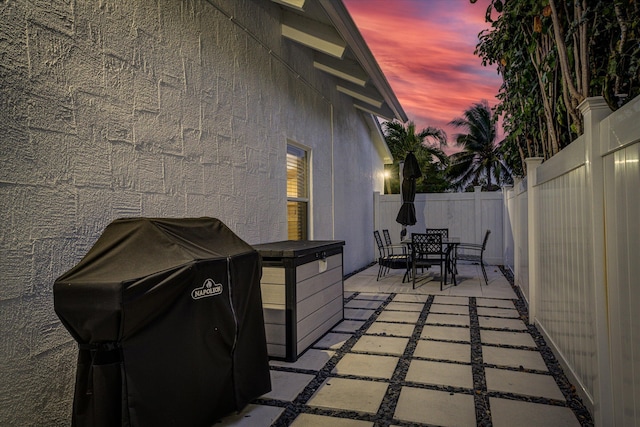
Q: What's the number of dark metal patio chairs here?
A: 5